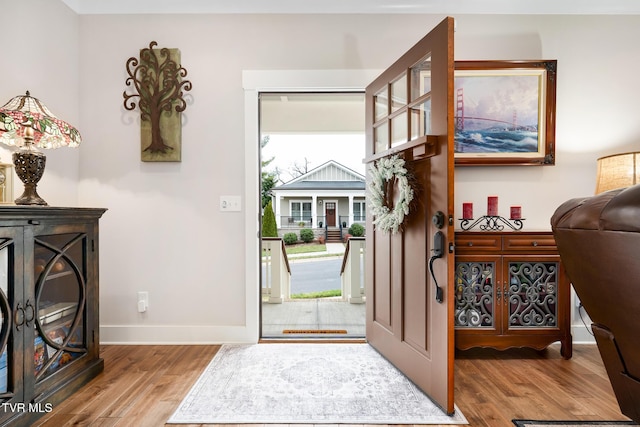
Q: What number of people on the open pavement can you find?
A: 0